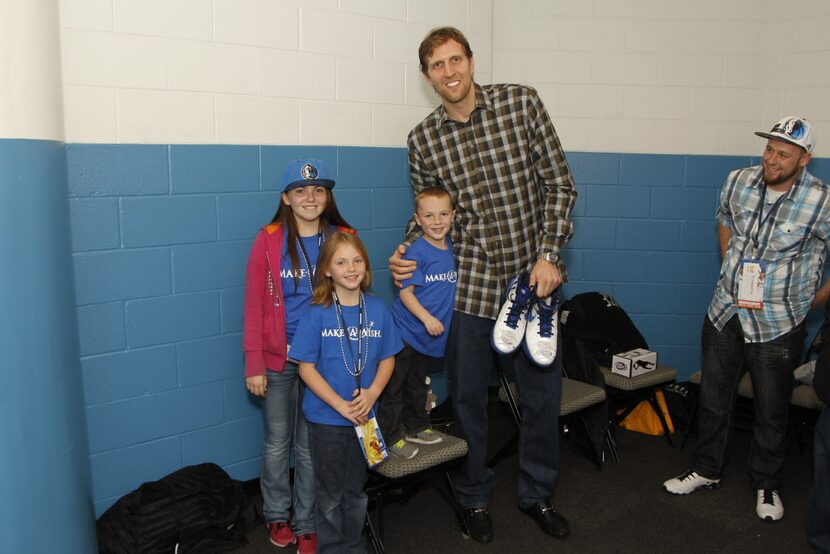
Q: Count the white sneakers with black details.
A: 2